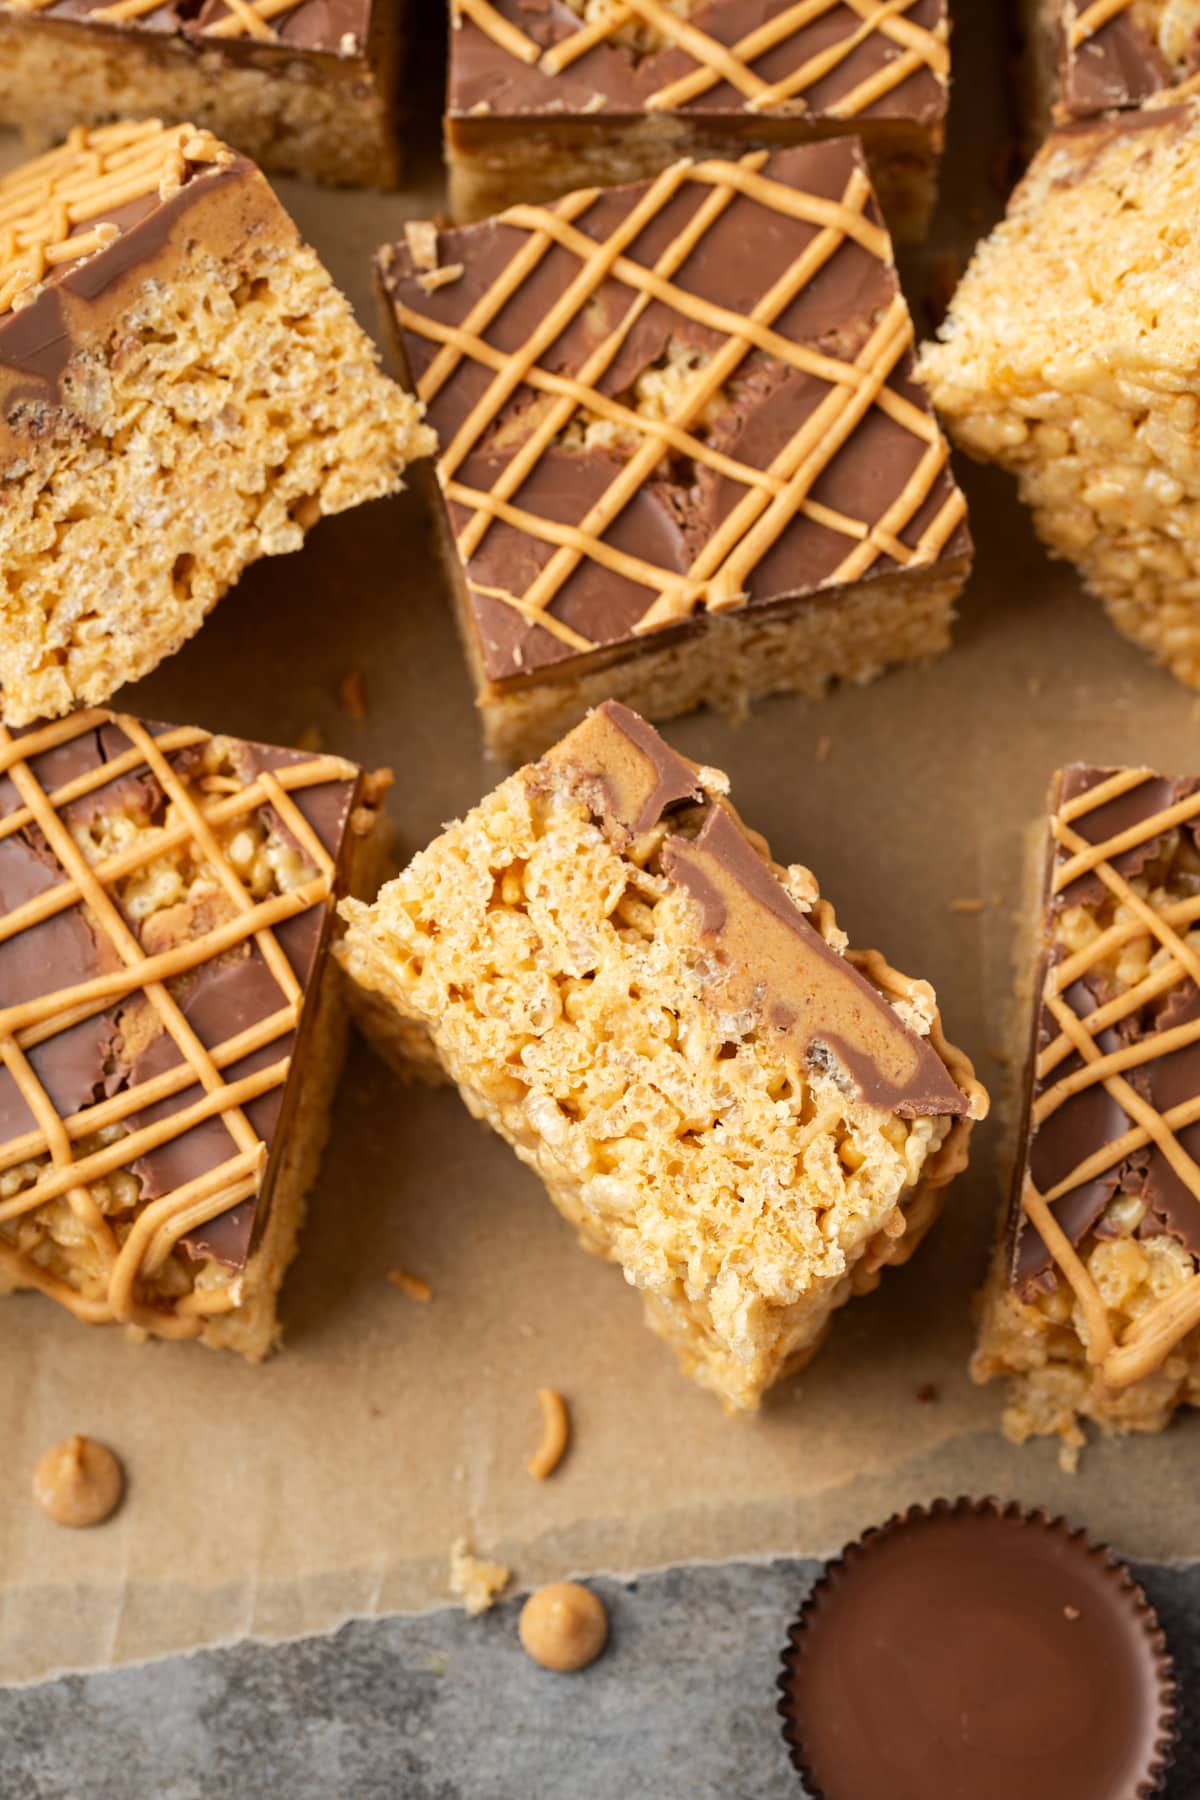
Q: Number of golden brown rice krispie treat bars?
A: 9